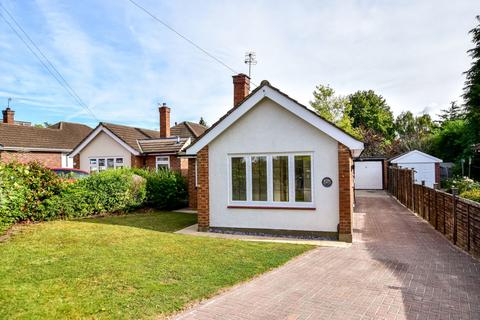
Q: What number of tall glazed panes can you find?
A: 4